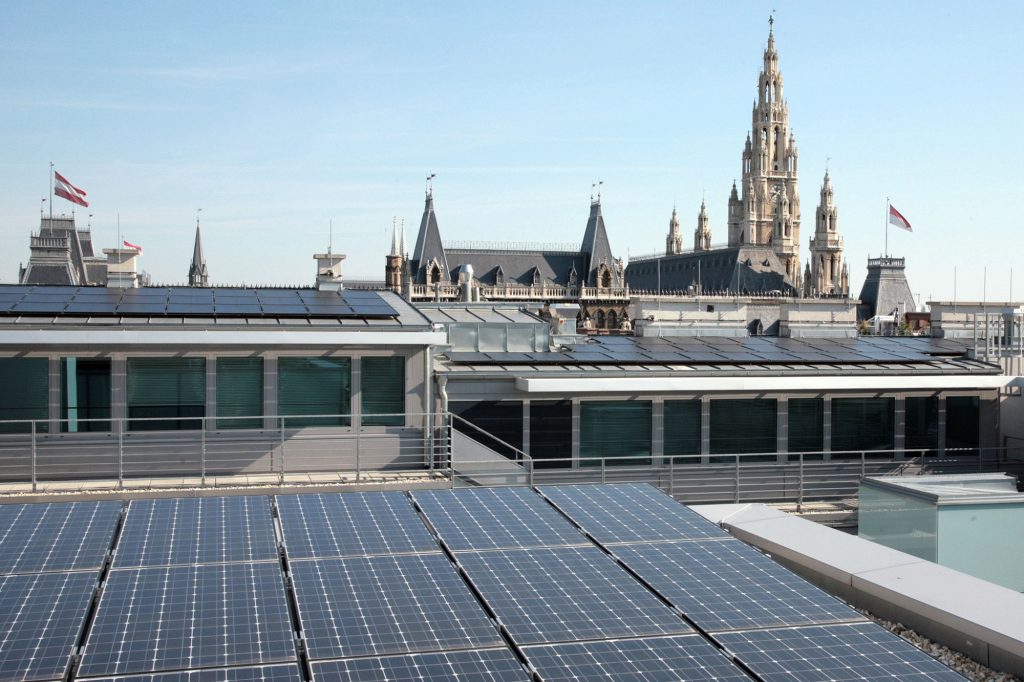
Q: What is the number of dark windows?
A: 15